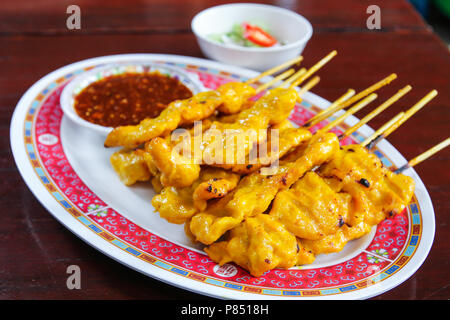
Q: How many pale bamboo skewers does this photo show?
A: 12